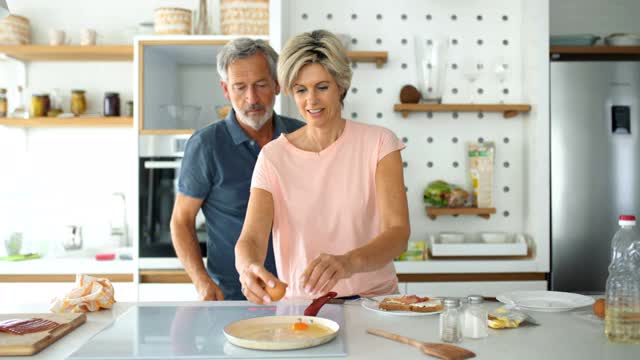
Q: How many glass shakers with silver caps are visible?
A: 2